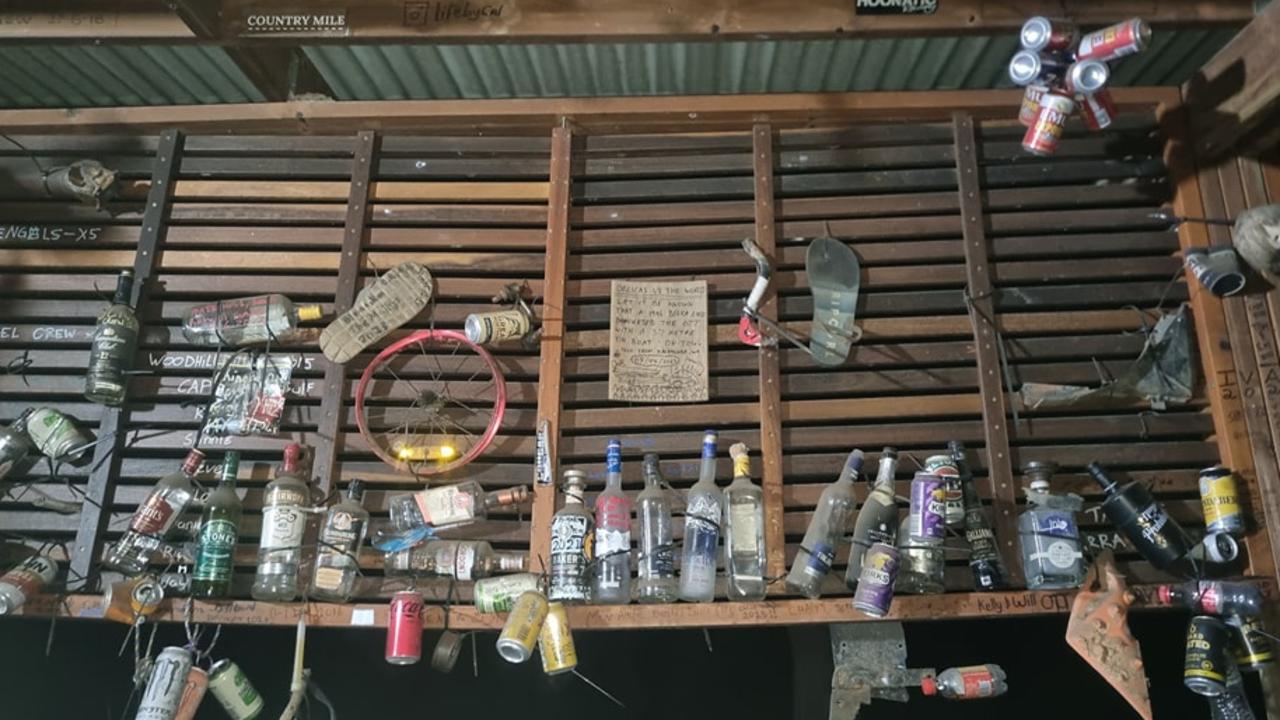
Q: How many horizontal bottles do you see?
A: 5